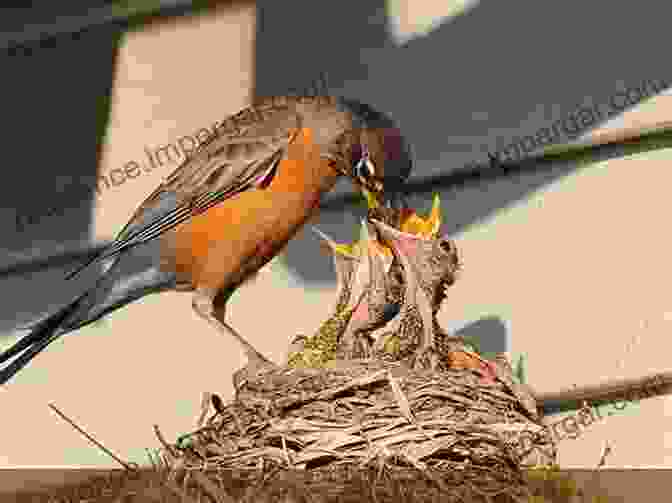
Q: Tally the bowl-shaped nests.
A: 1